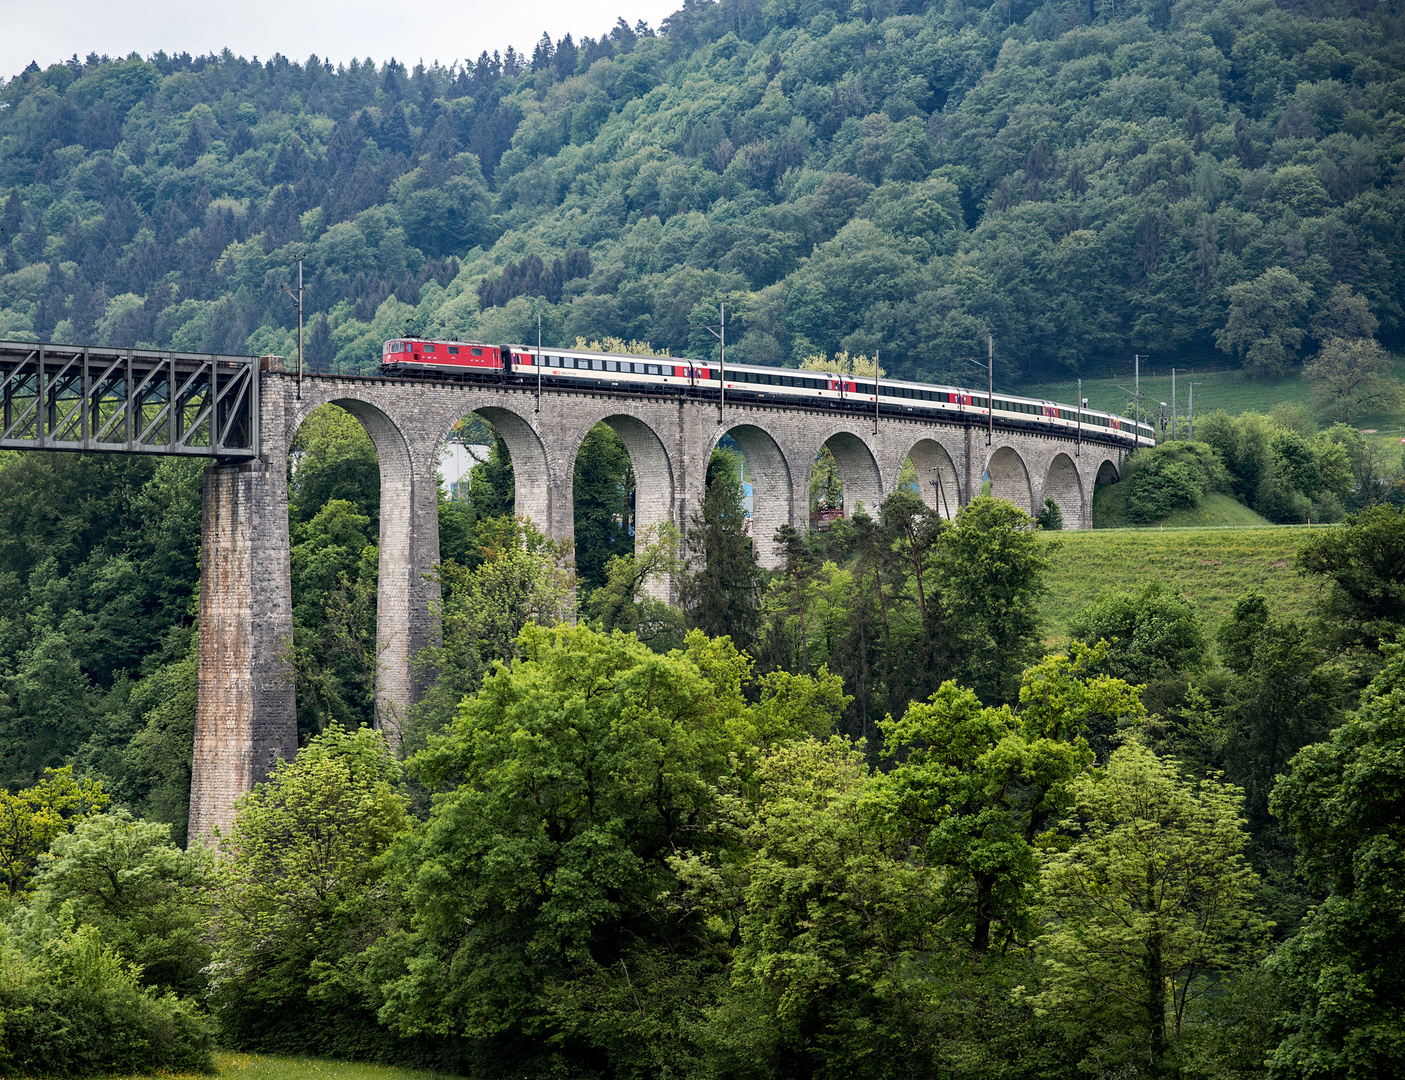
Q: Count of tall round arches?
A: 9